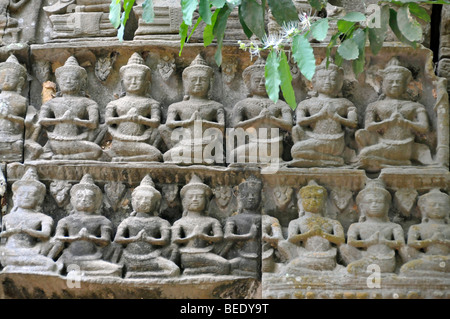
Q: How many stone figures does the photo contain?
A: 15